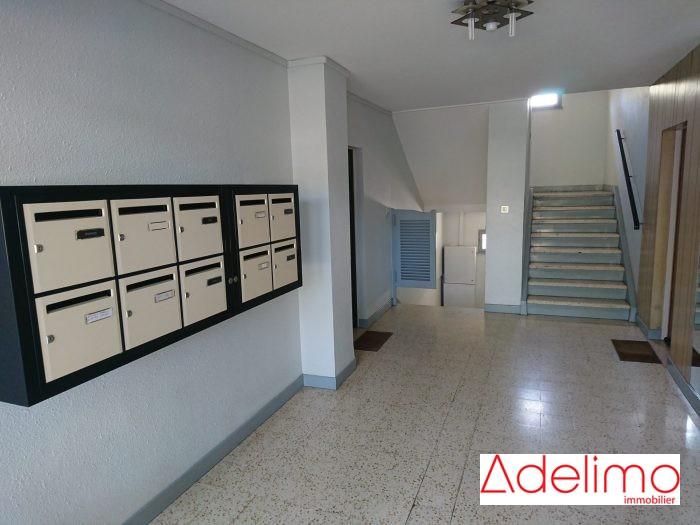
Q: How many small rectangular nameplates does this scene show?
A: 10